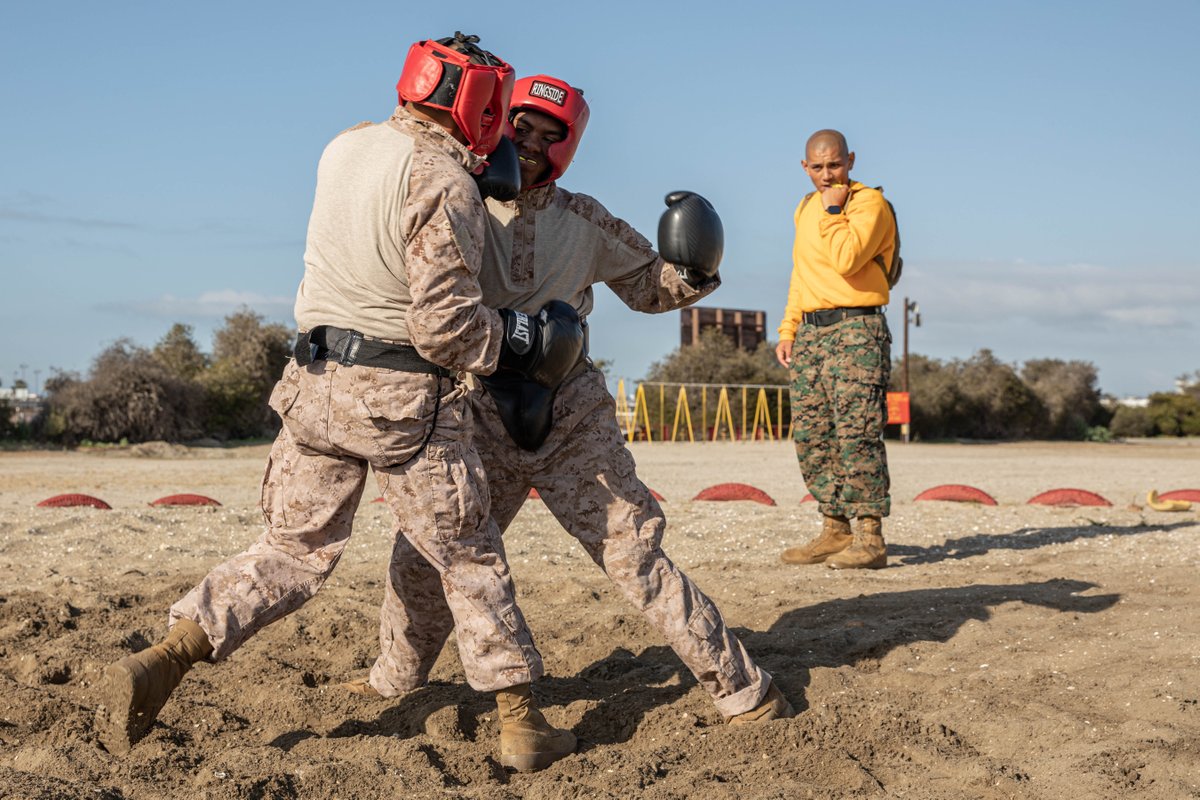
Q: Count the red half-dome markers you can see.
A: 10